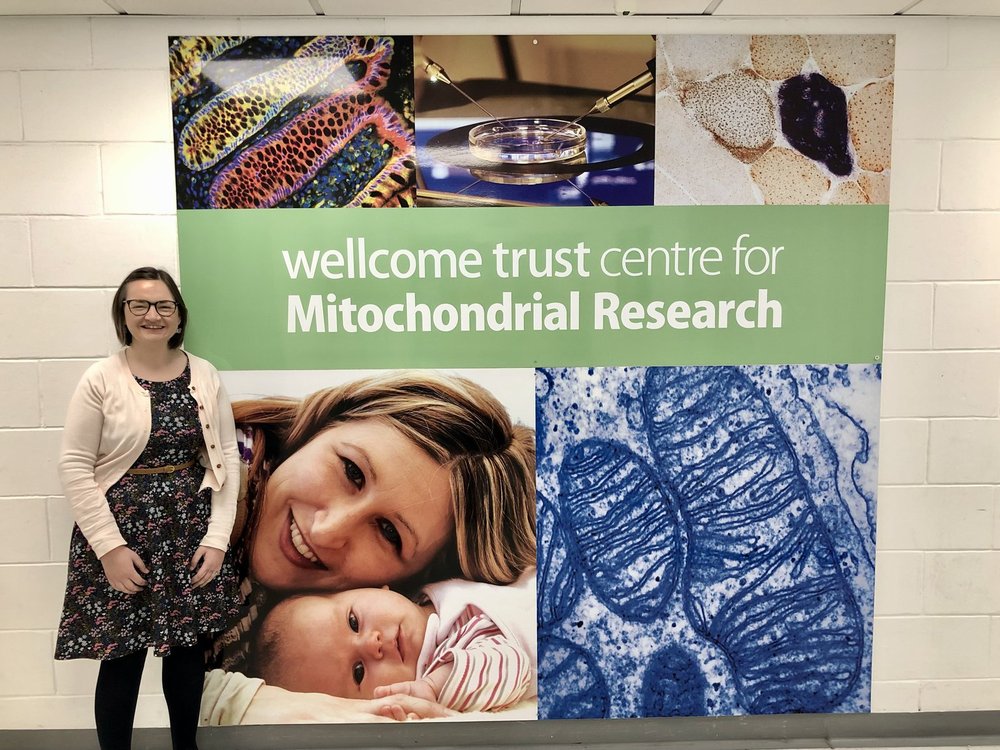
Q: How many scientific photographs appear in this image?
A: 4